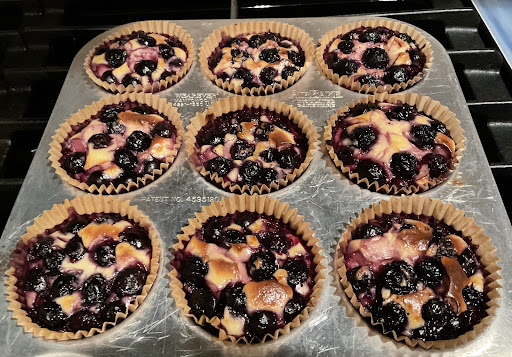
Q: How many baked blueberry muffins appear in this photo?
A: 9